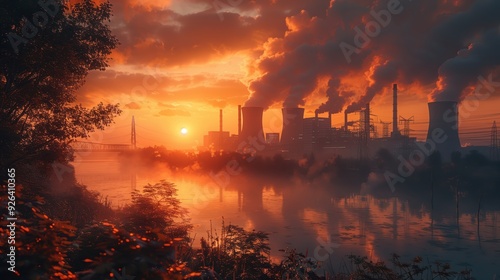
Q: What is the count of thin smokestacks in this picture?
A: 7